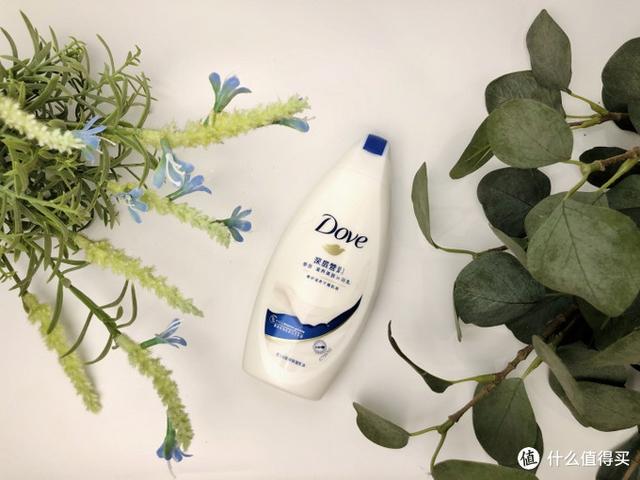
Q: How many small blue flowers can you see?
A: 9